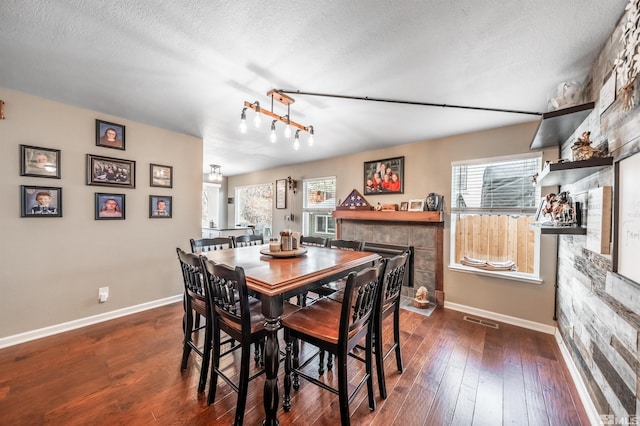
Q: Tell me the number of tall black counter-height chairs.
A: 8